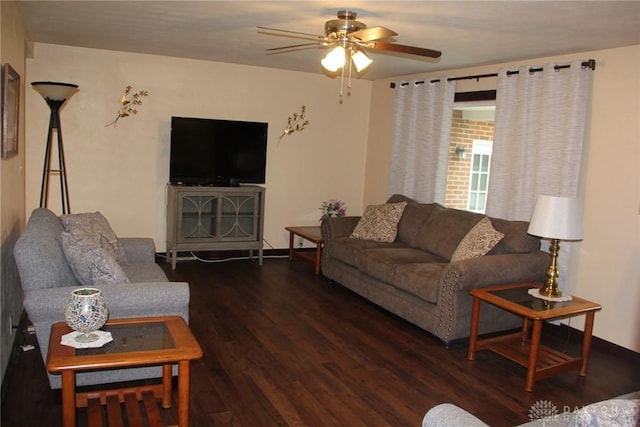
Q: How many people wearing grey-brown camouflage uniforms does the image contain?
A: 0